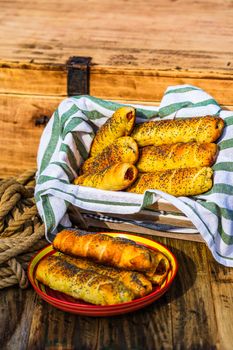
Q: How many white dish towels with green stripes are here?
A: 1